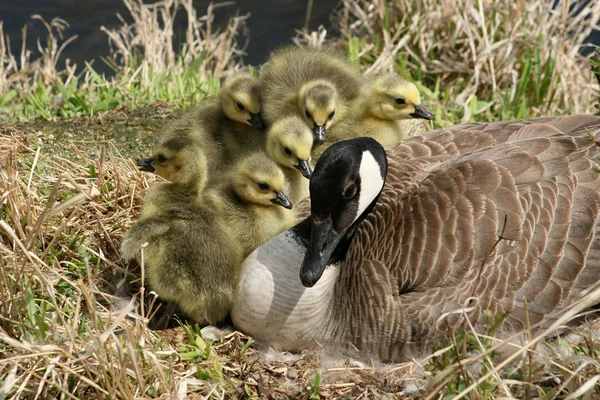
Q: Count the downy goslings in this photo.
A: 6